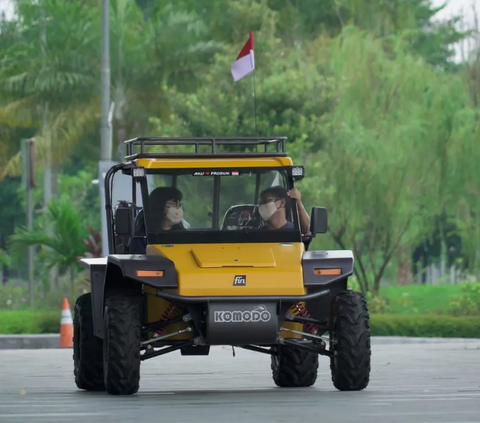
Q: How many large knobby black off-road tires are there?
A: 4